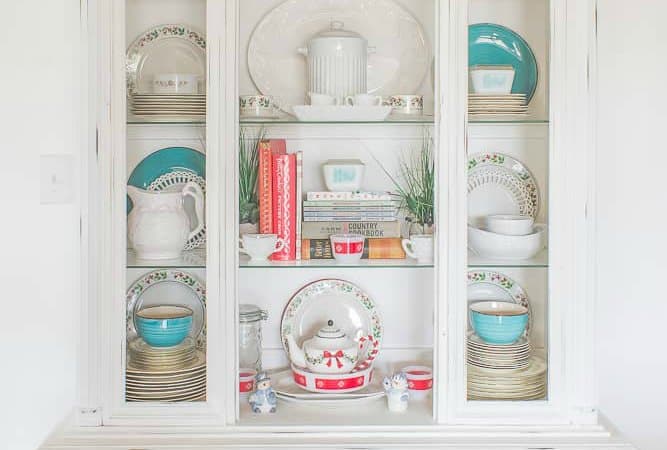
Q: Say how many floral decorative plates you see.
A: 5